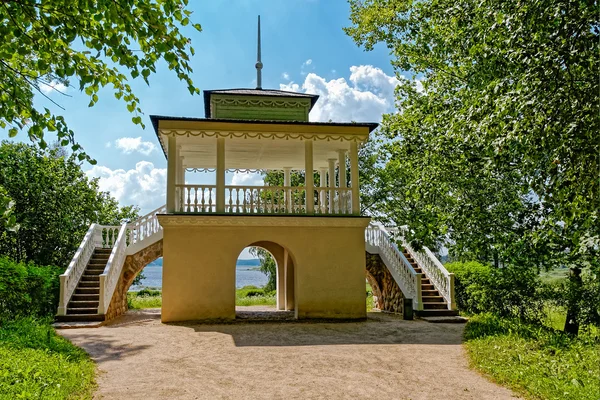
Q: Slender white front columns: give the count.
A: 4